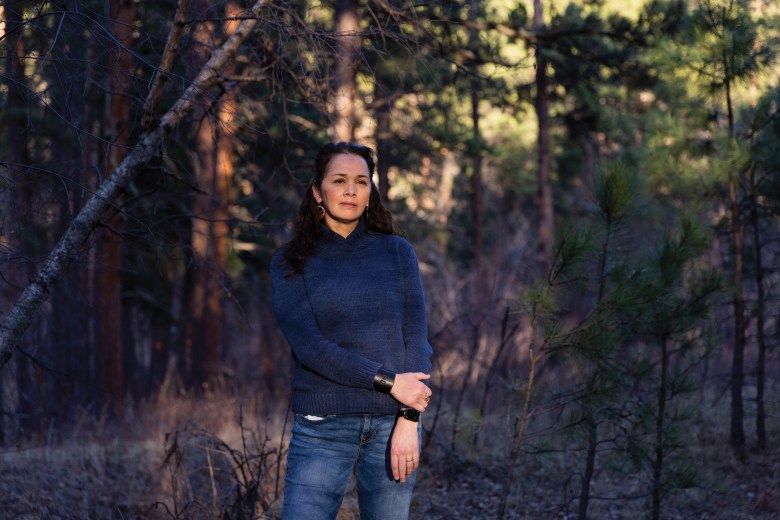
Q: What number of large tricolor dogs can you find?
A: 0